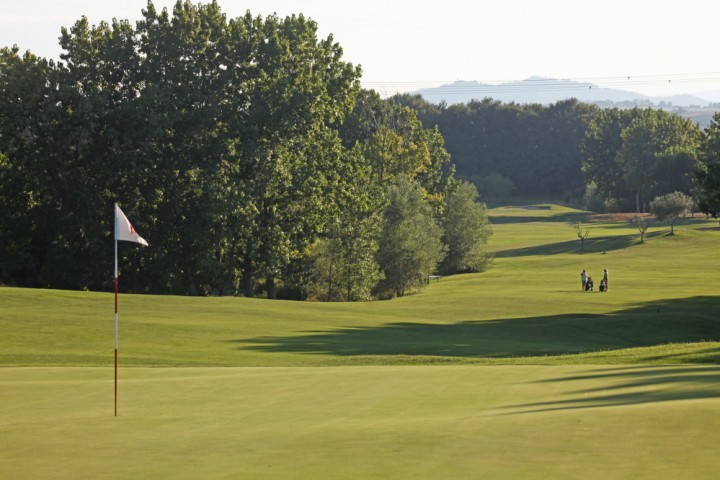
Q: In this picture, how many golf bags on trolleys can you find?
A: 2